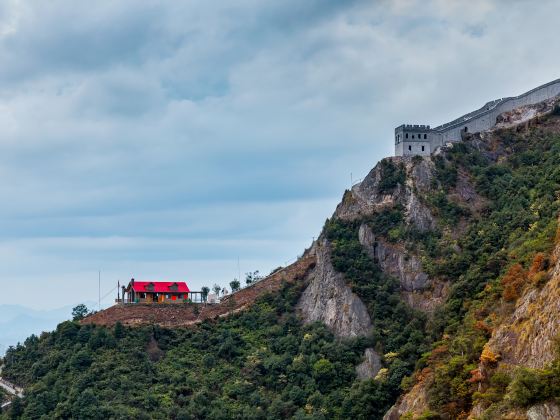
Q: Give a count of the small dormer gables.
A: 2